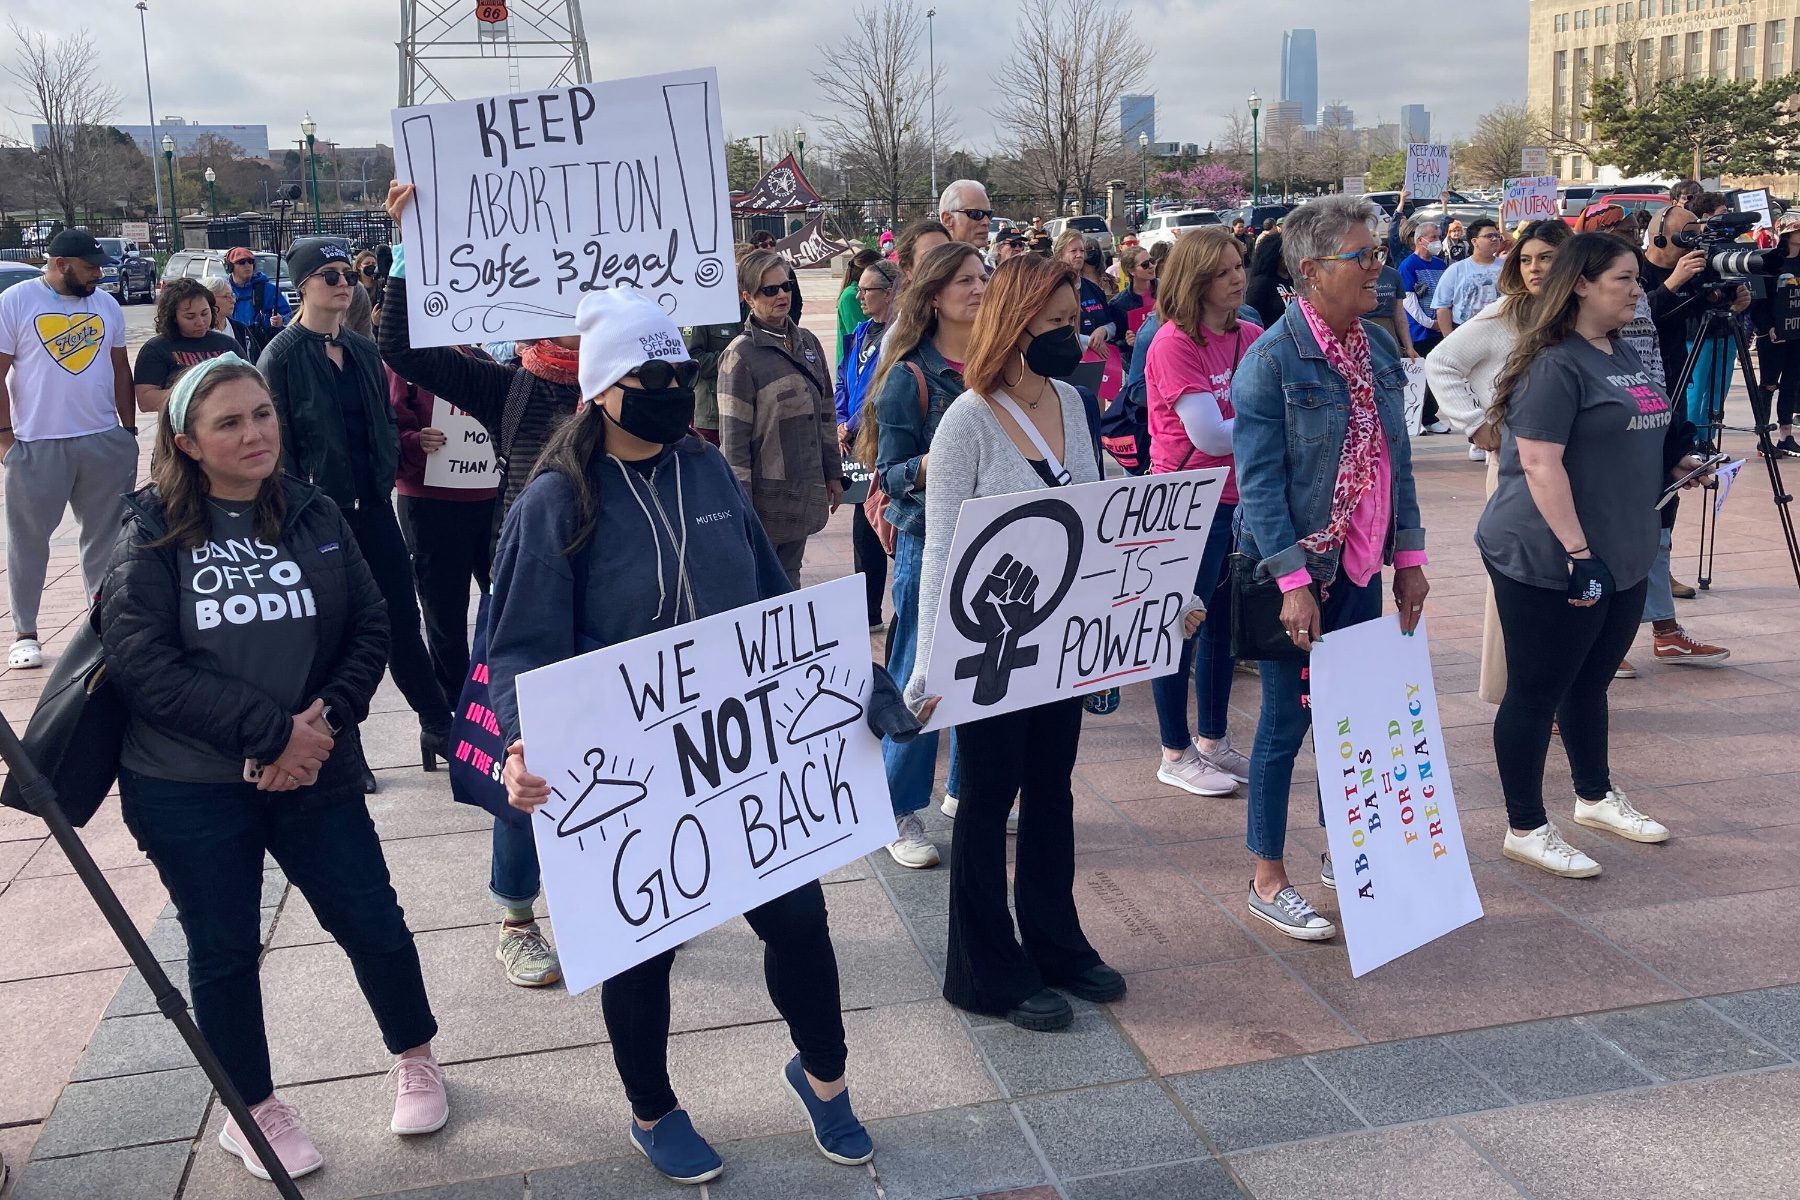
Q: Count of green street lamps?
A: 6